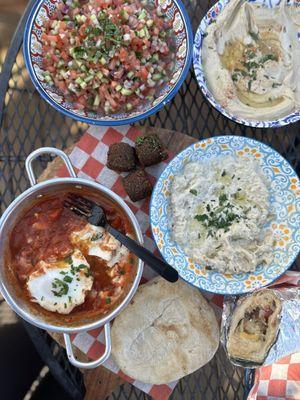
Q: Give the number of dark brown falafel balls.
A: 3